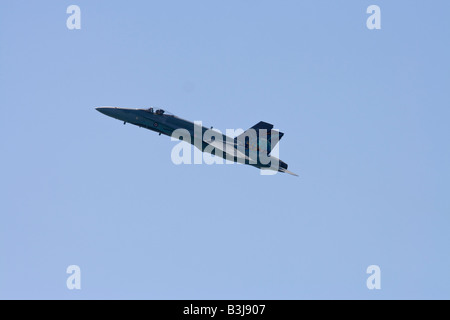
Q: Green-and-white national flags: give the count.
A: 0